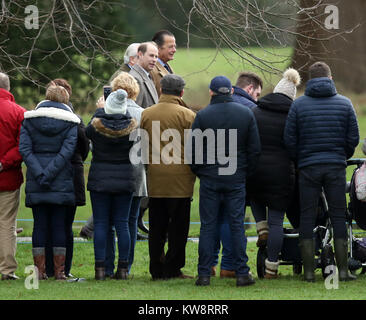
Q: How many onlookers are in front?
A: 10